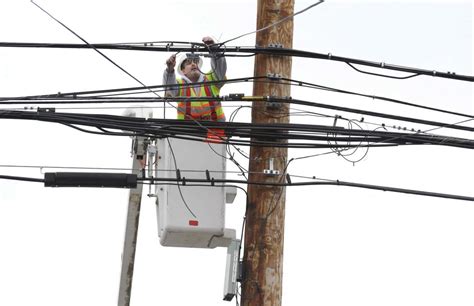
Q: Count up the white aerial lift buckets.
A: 1